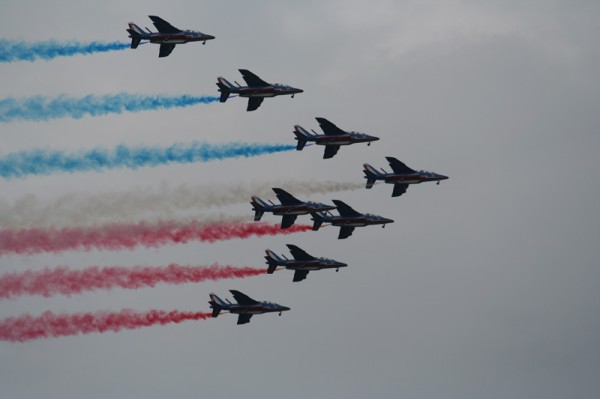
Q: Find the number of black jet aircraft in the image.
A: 8